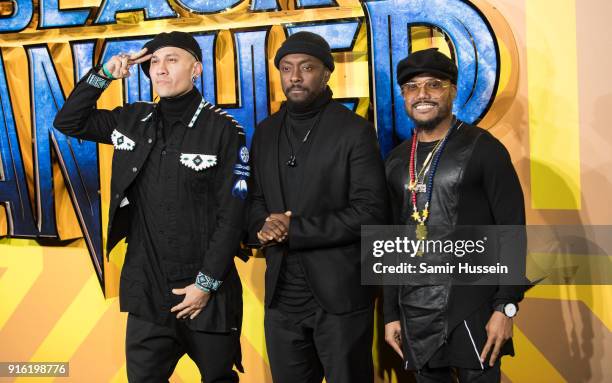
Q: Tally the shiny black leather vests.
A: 1